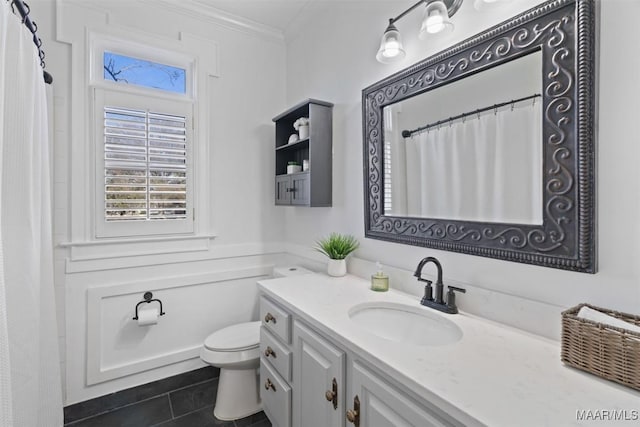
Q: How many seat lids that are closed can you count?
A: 1